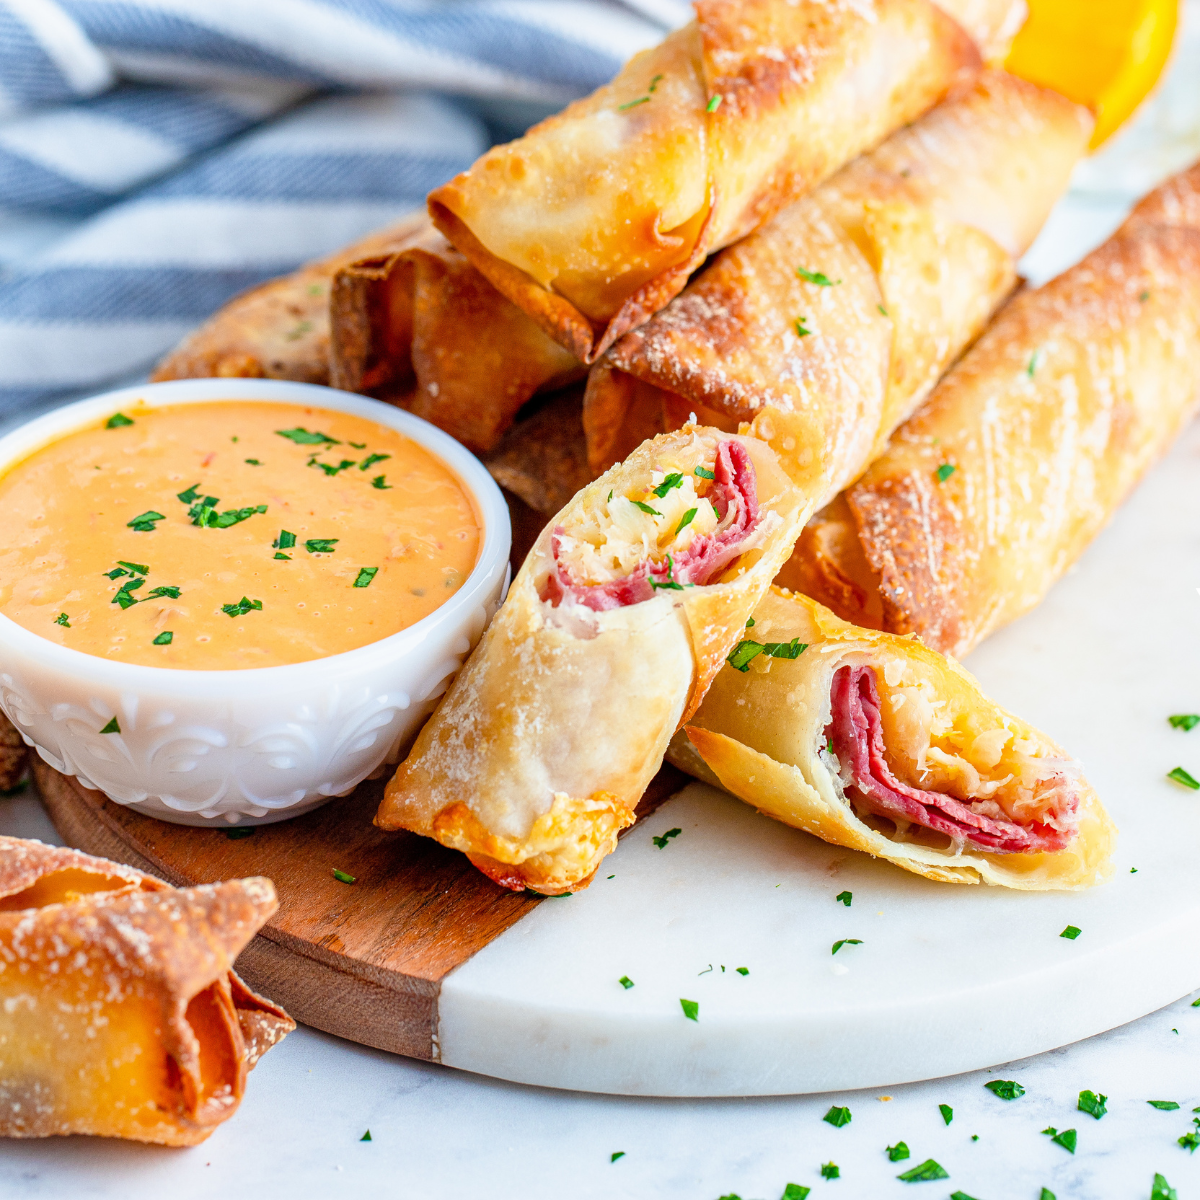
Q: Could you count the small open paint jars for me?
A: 0